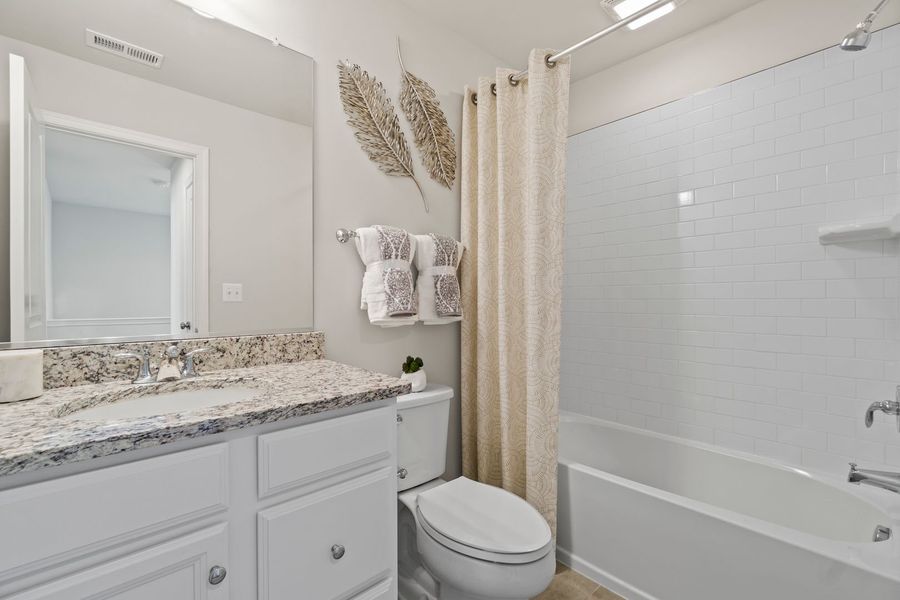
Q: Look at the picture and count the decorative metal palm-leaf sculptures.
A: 2